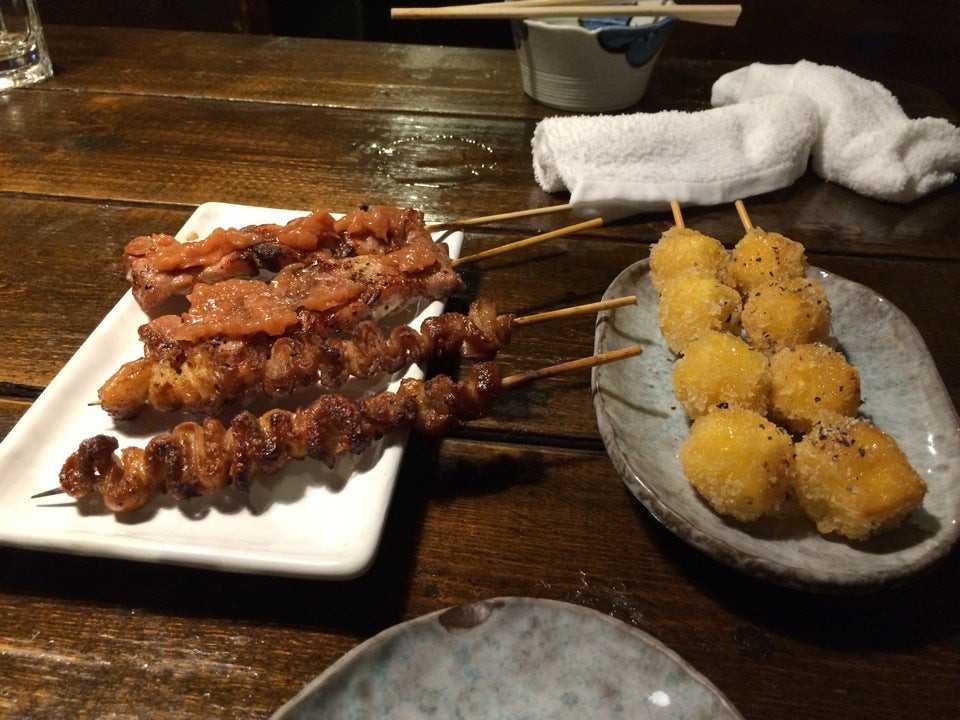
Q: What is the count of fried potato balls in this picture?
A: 8